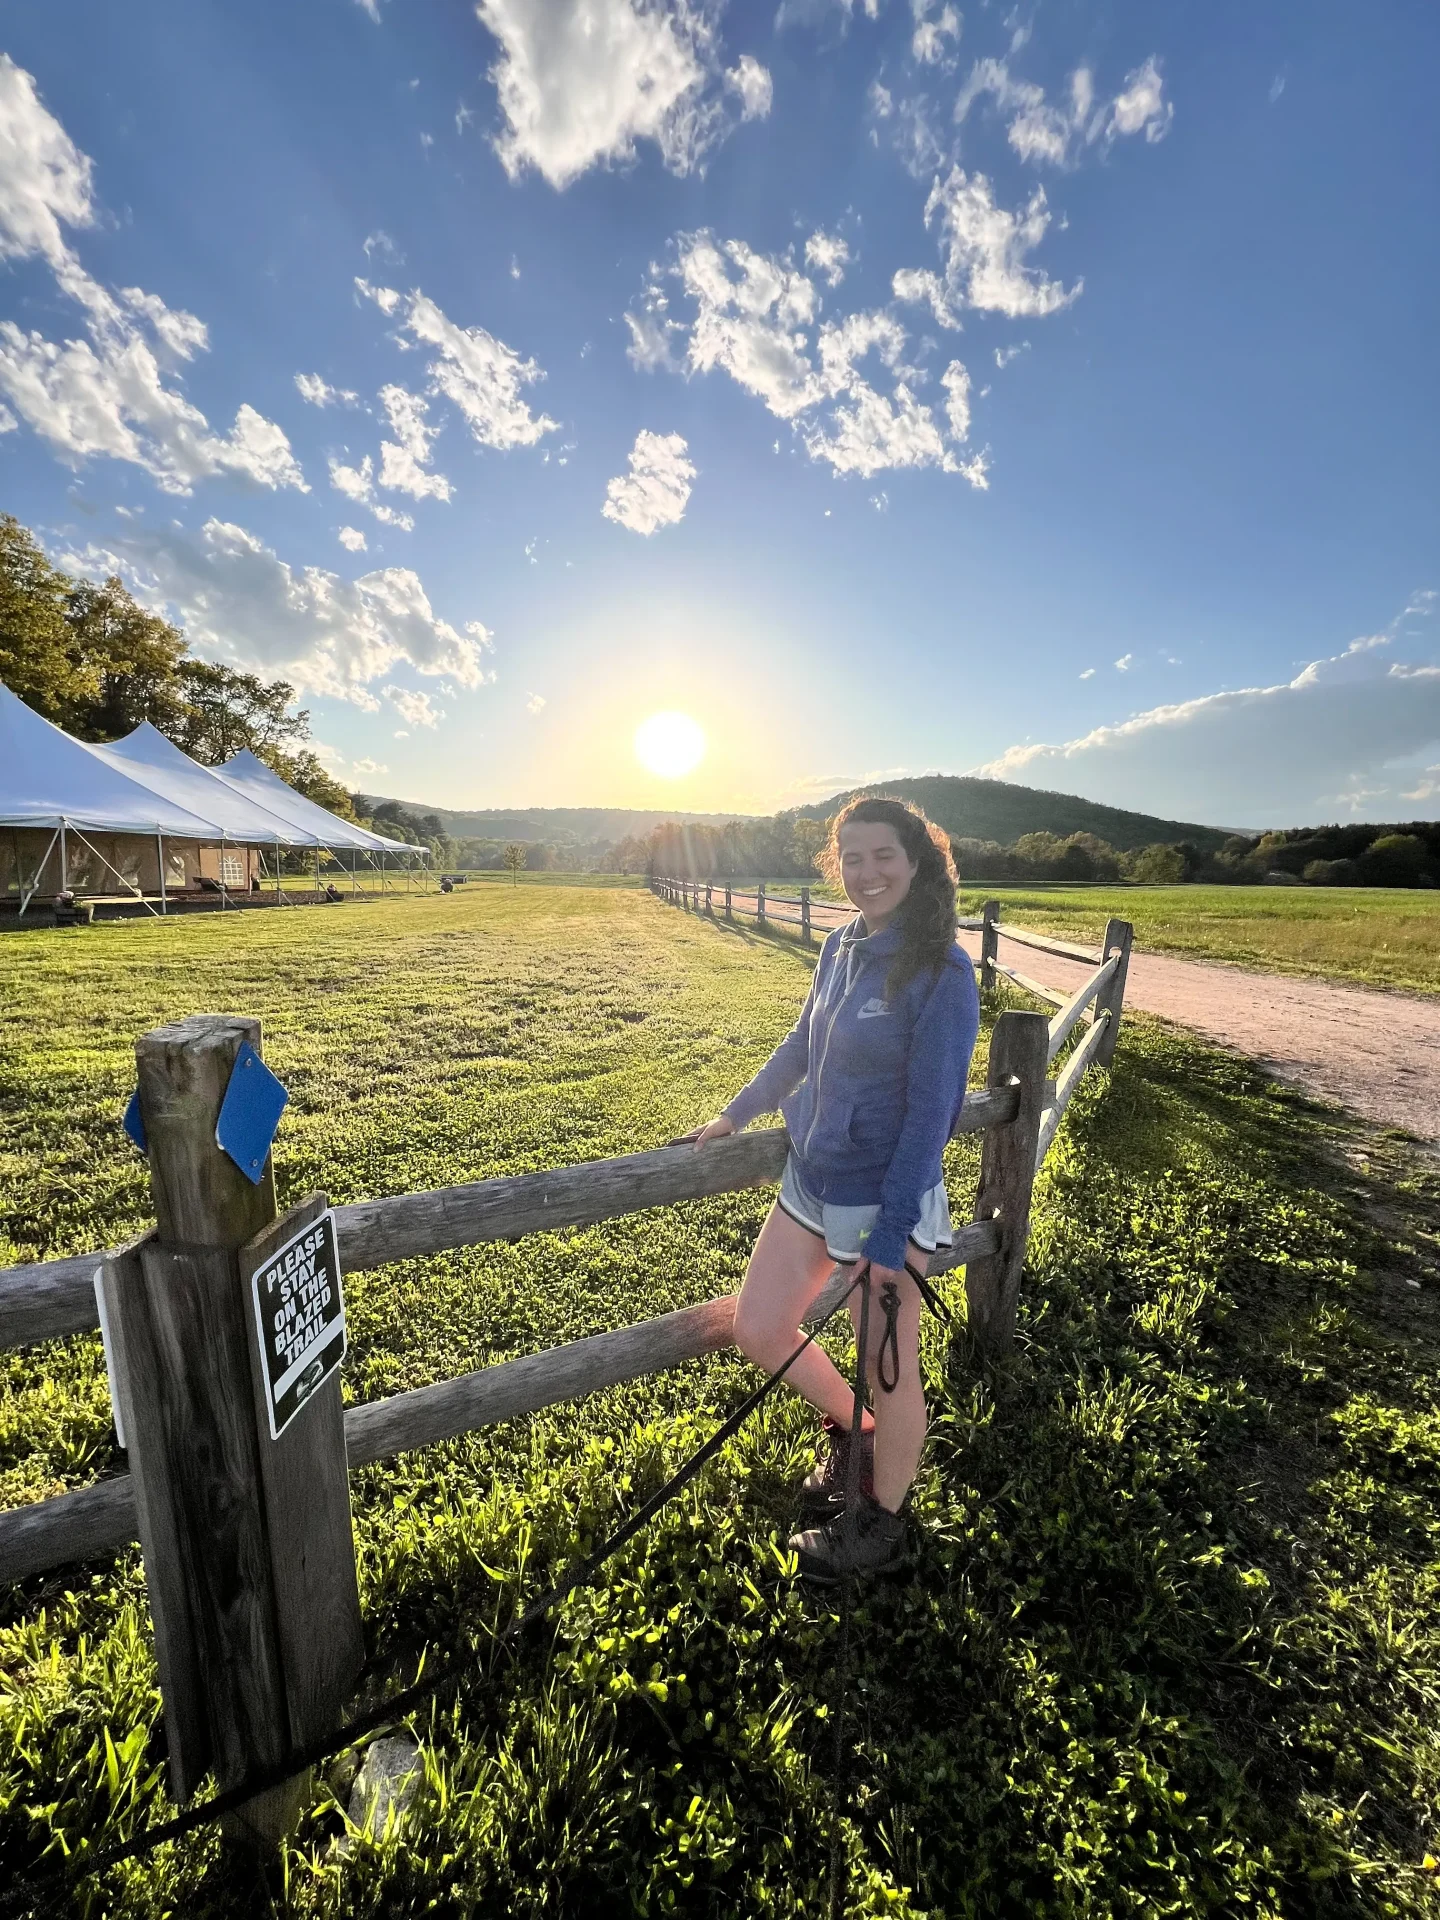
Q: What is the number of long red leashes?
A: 0